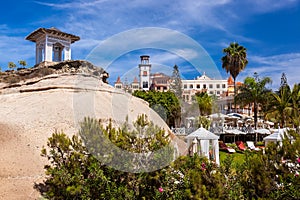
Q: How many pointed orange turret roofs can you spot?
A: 3